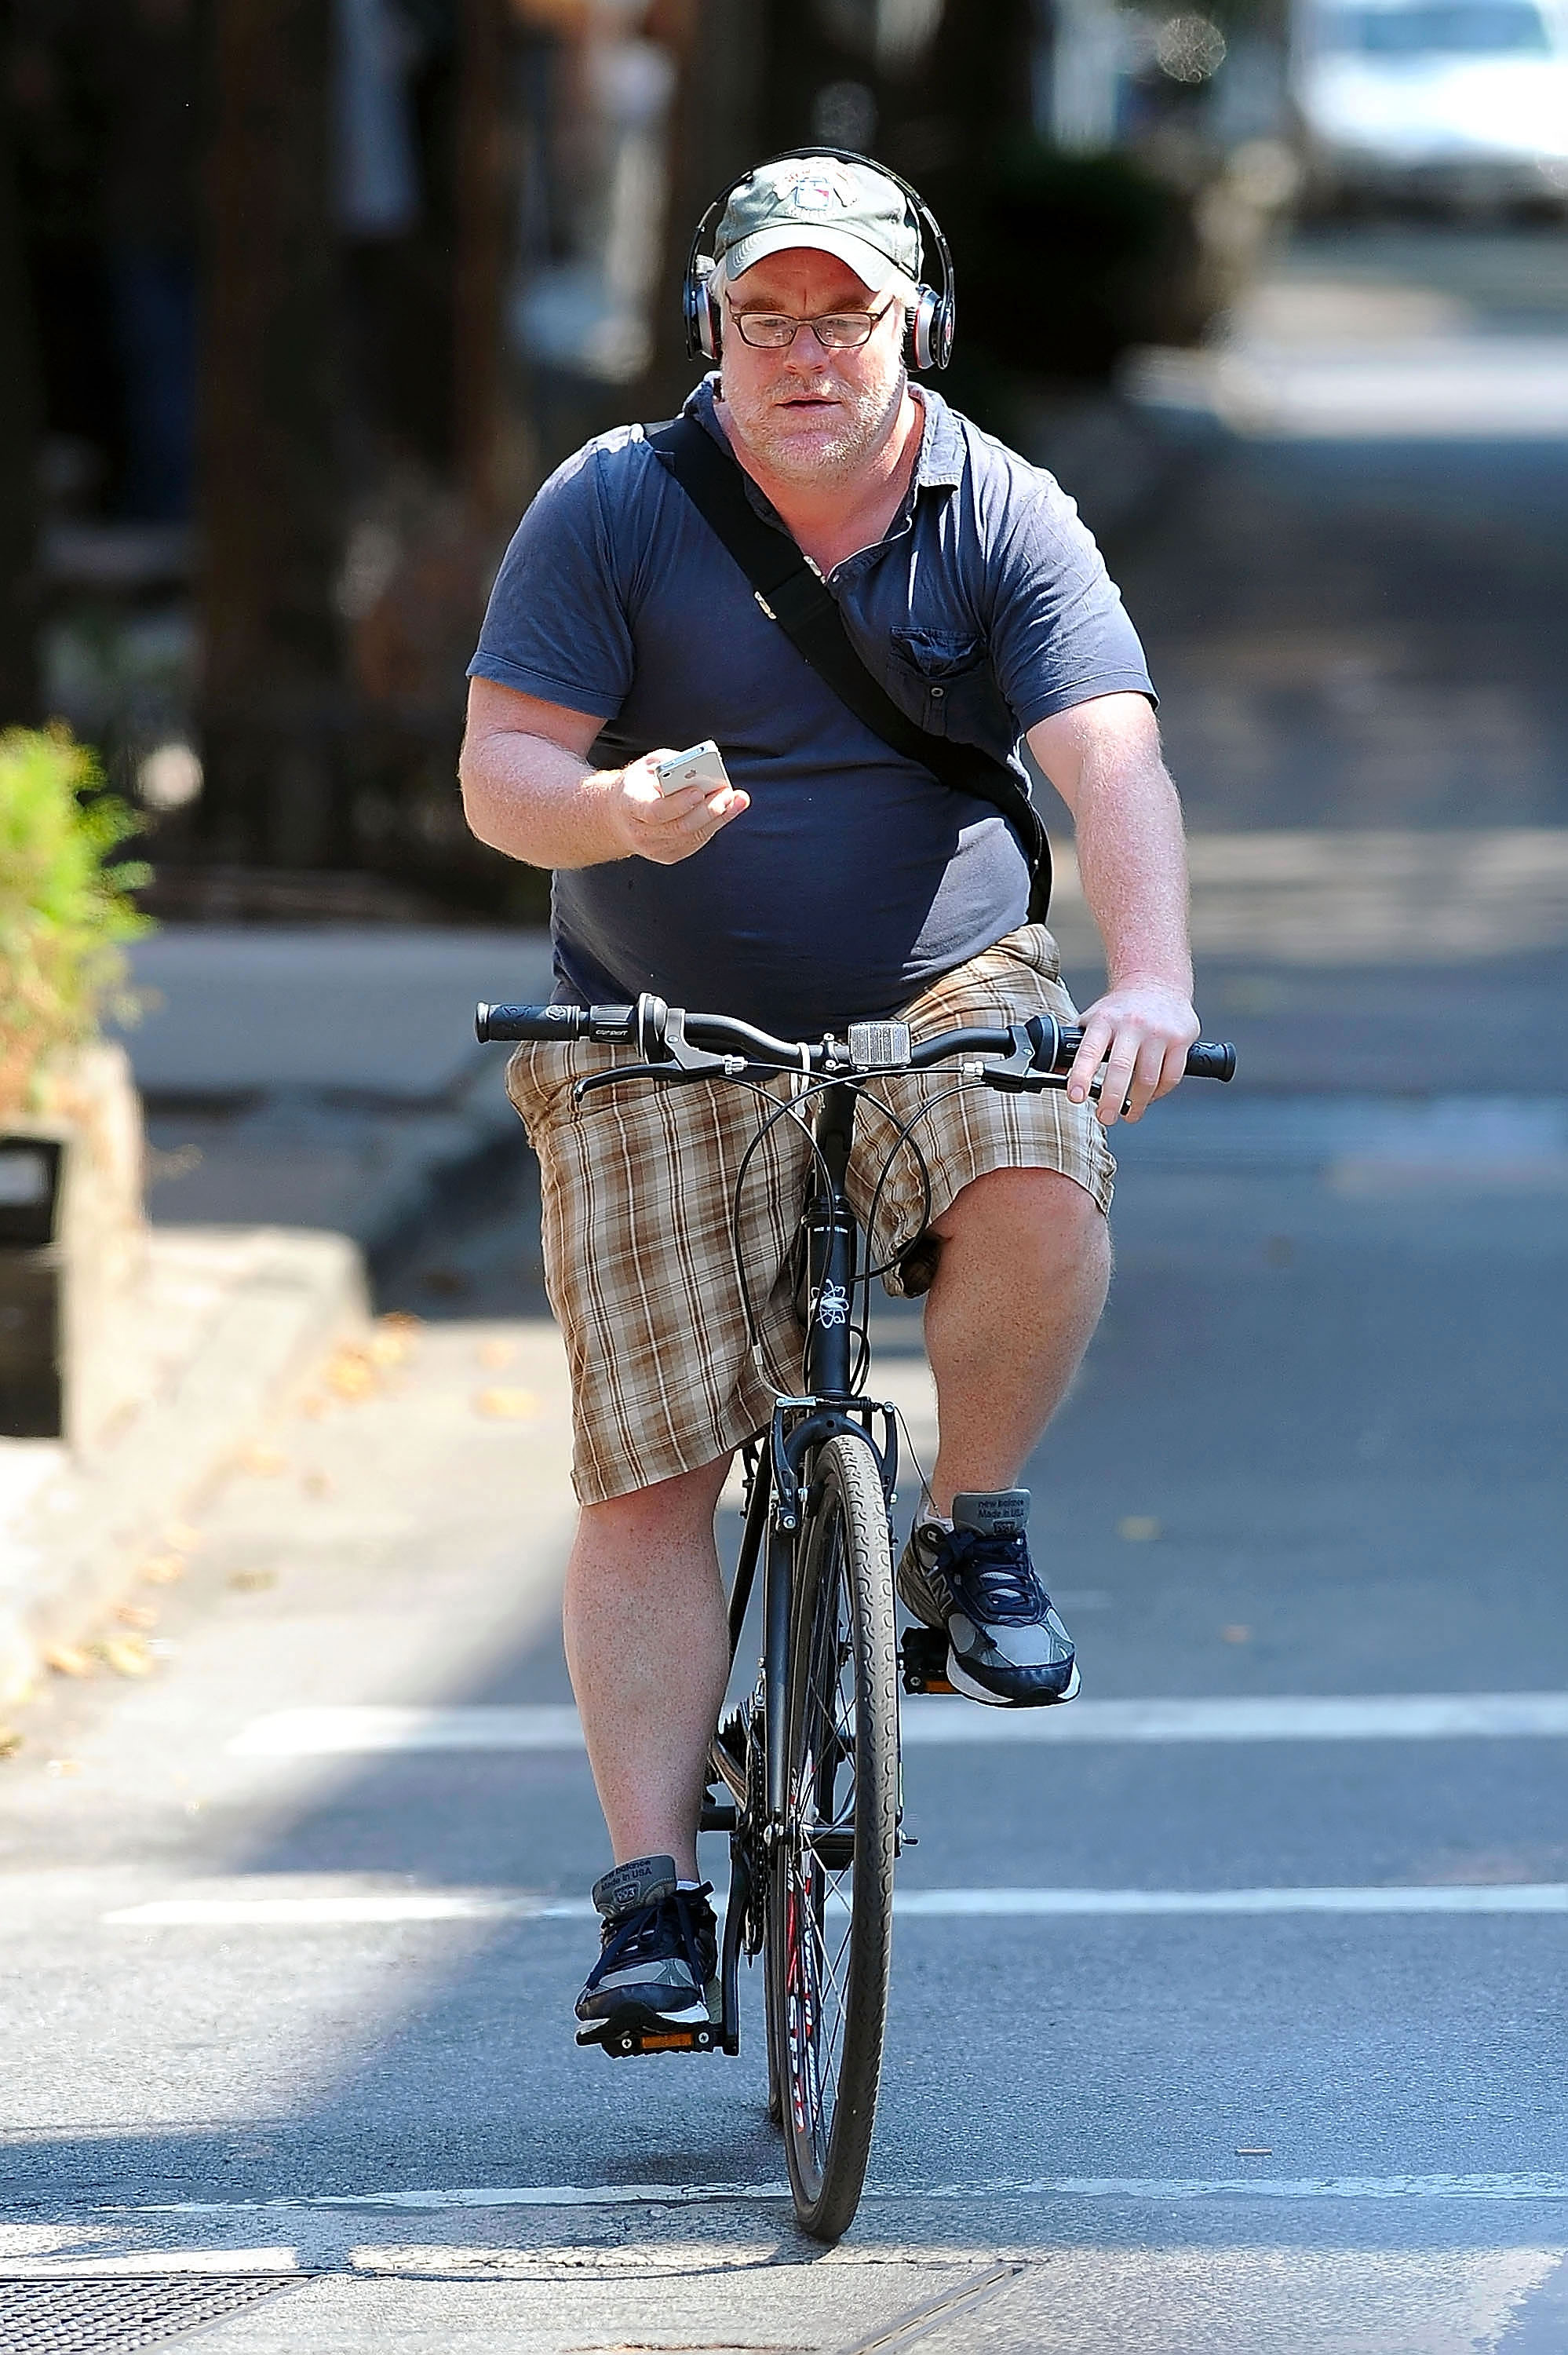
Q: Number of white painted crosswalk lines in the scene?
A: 3